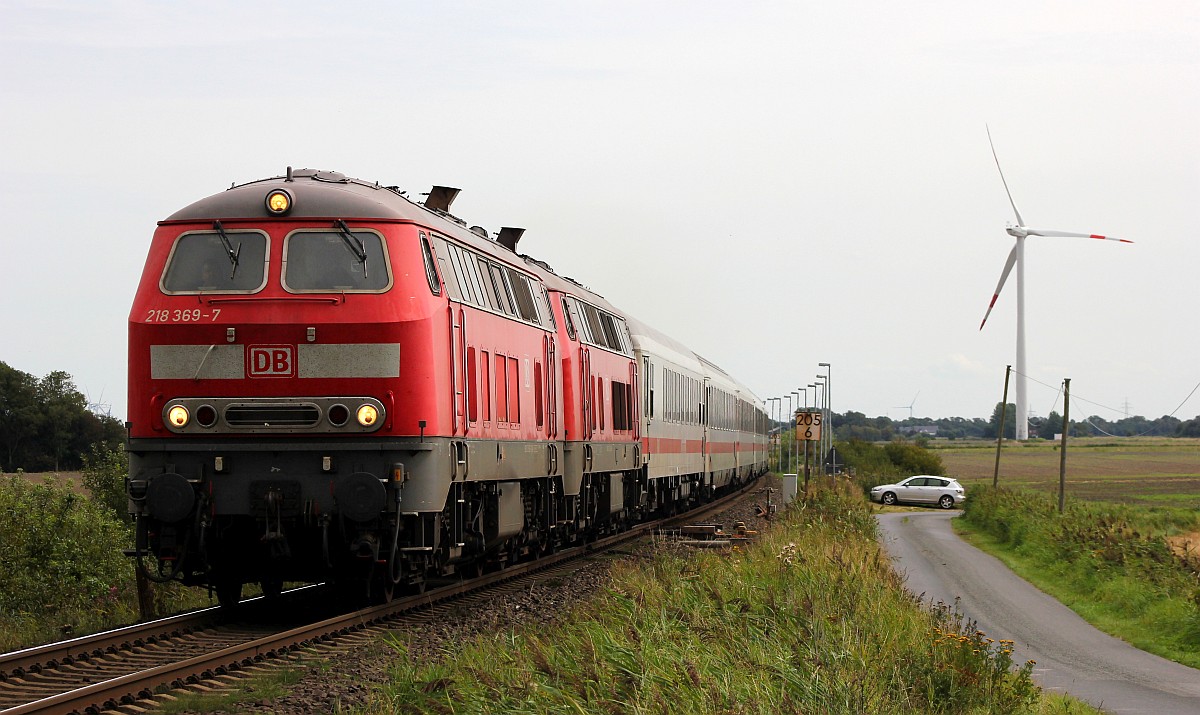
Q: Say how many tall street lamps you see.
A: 9